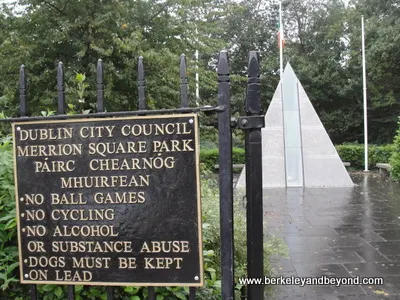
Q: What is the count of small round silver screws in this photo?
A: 4